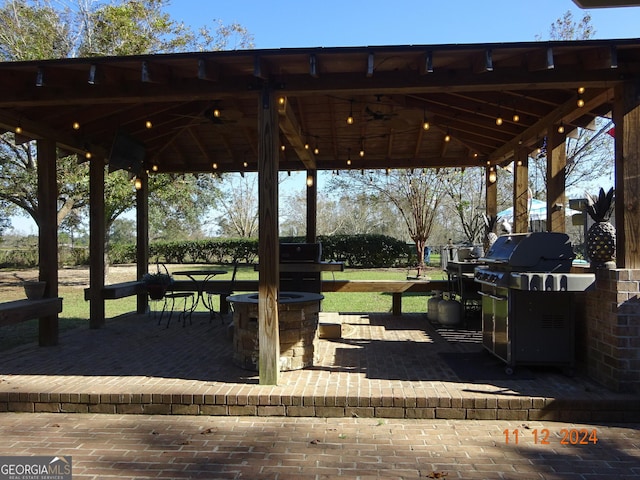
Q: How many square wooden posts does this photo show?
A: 9